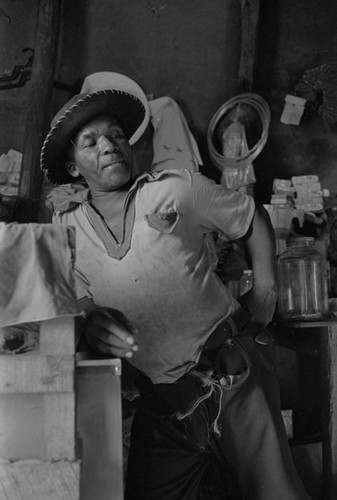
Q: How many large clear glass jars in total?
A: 1